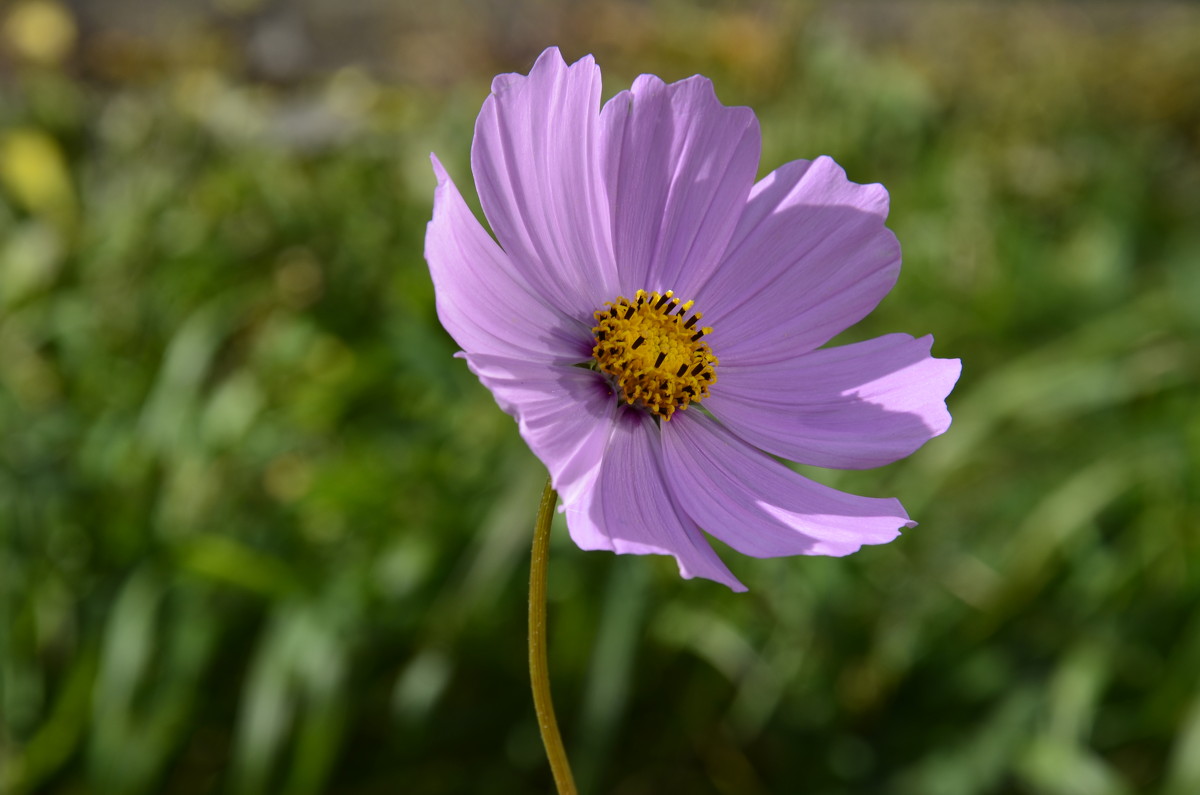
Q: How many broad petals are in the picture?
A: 8